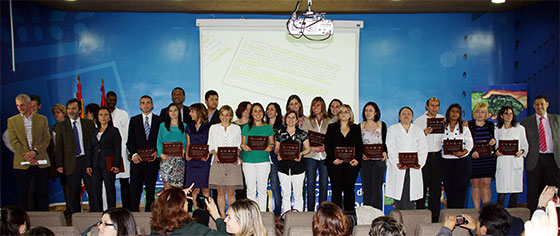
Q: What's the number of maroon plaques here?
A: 15